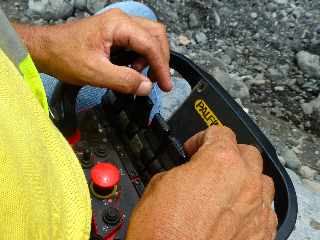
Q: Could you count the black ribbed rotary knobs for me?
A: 3